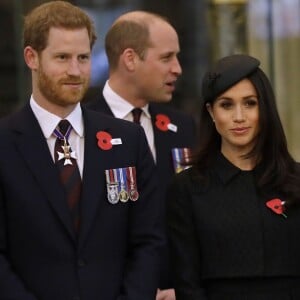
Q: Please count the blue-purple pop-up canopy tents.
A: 0